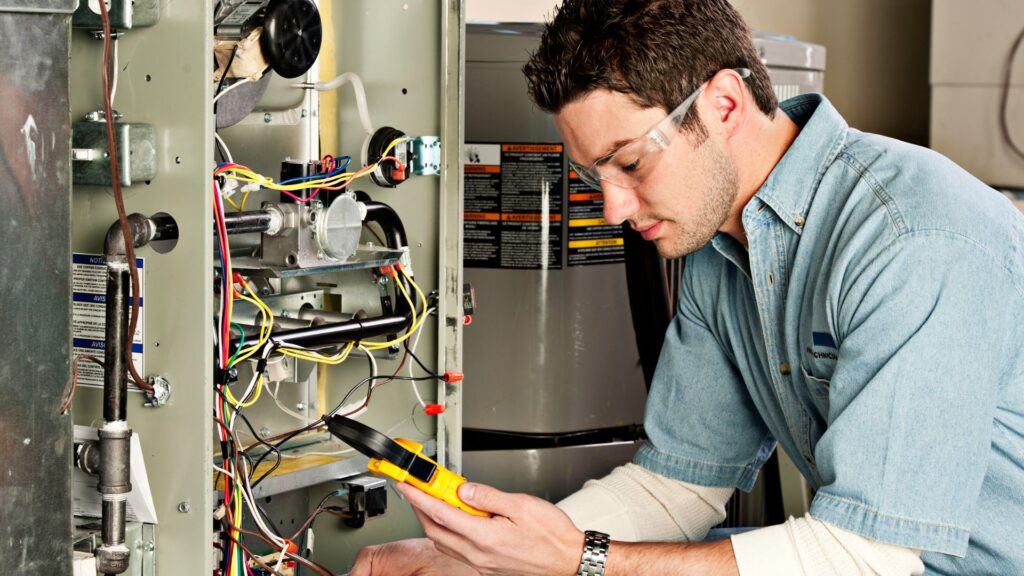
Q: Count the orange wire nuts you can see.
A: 3